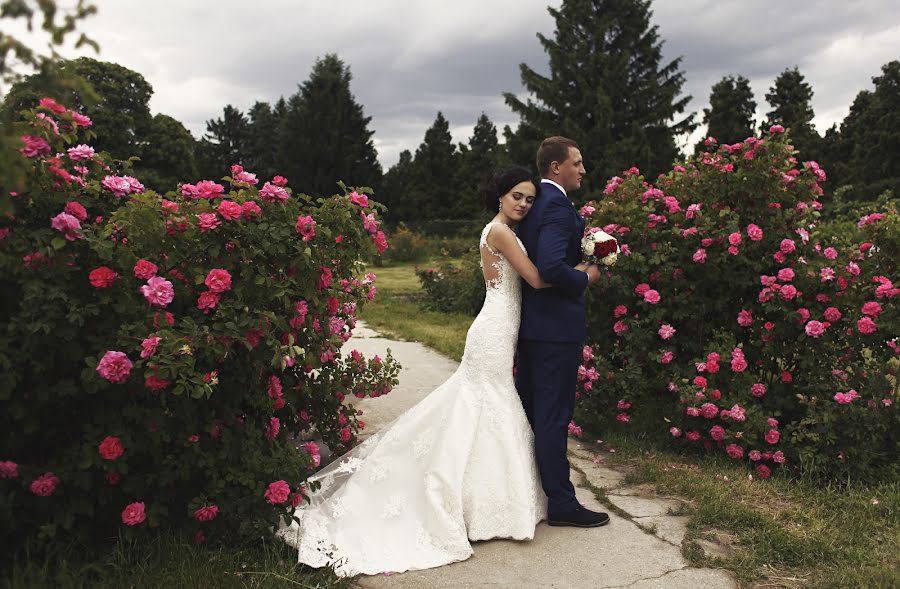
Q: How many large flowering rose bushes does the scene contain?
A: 2